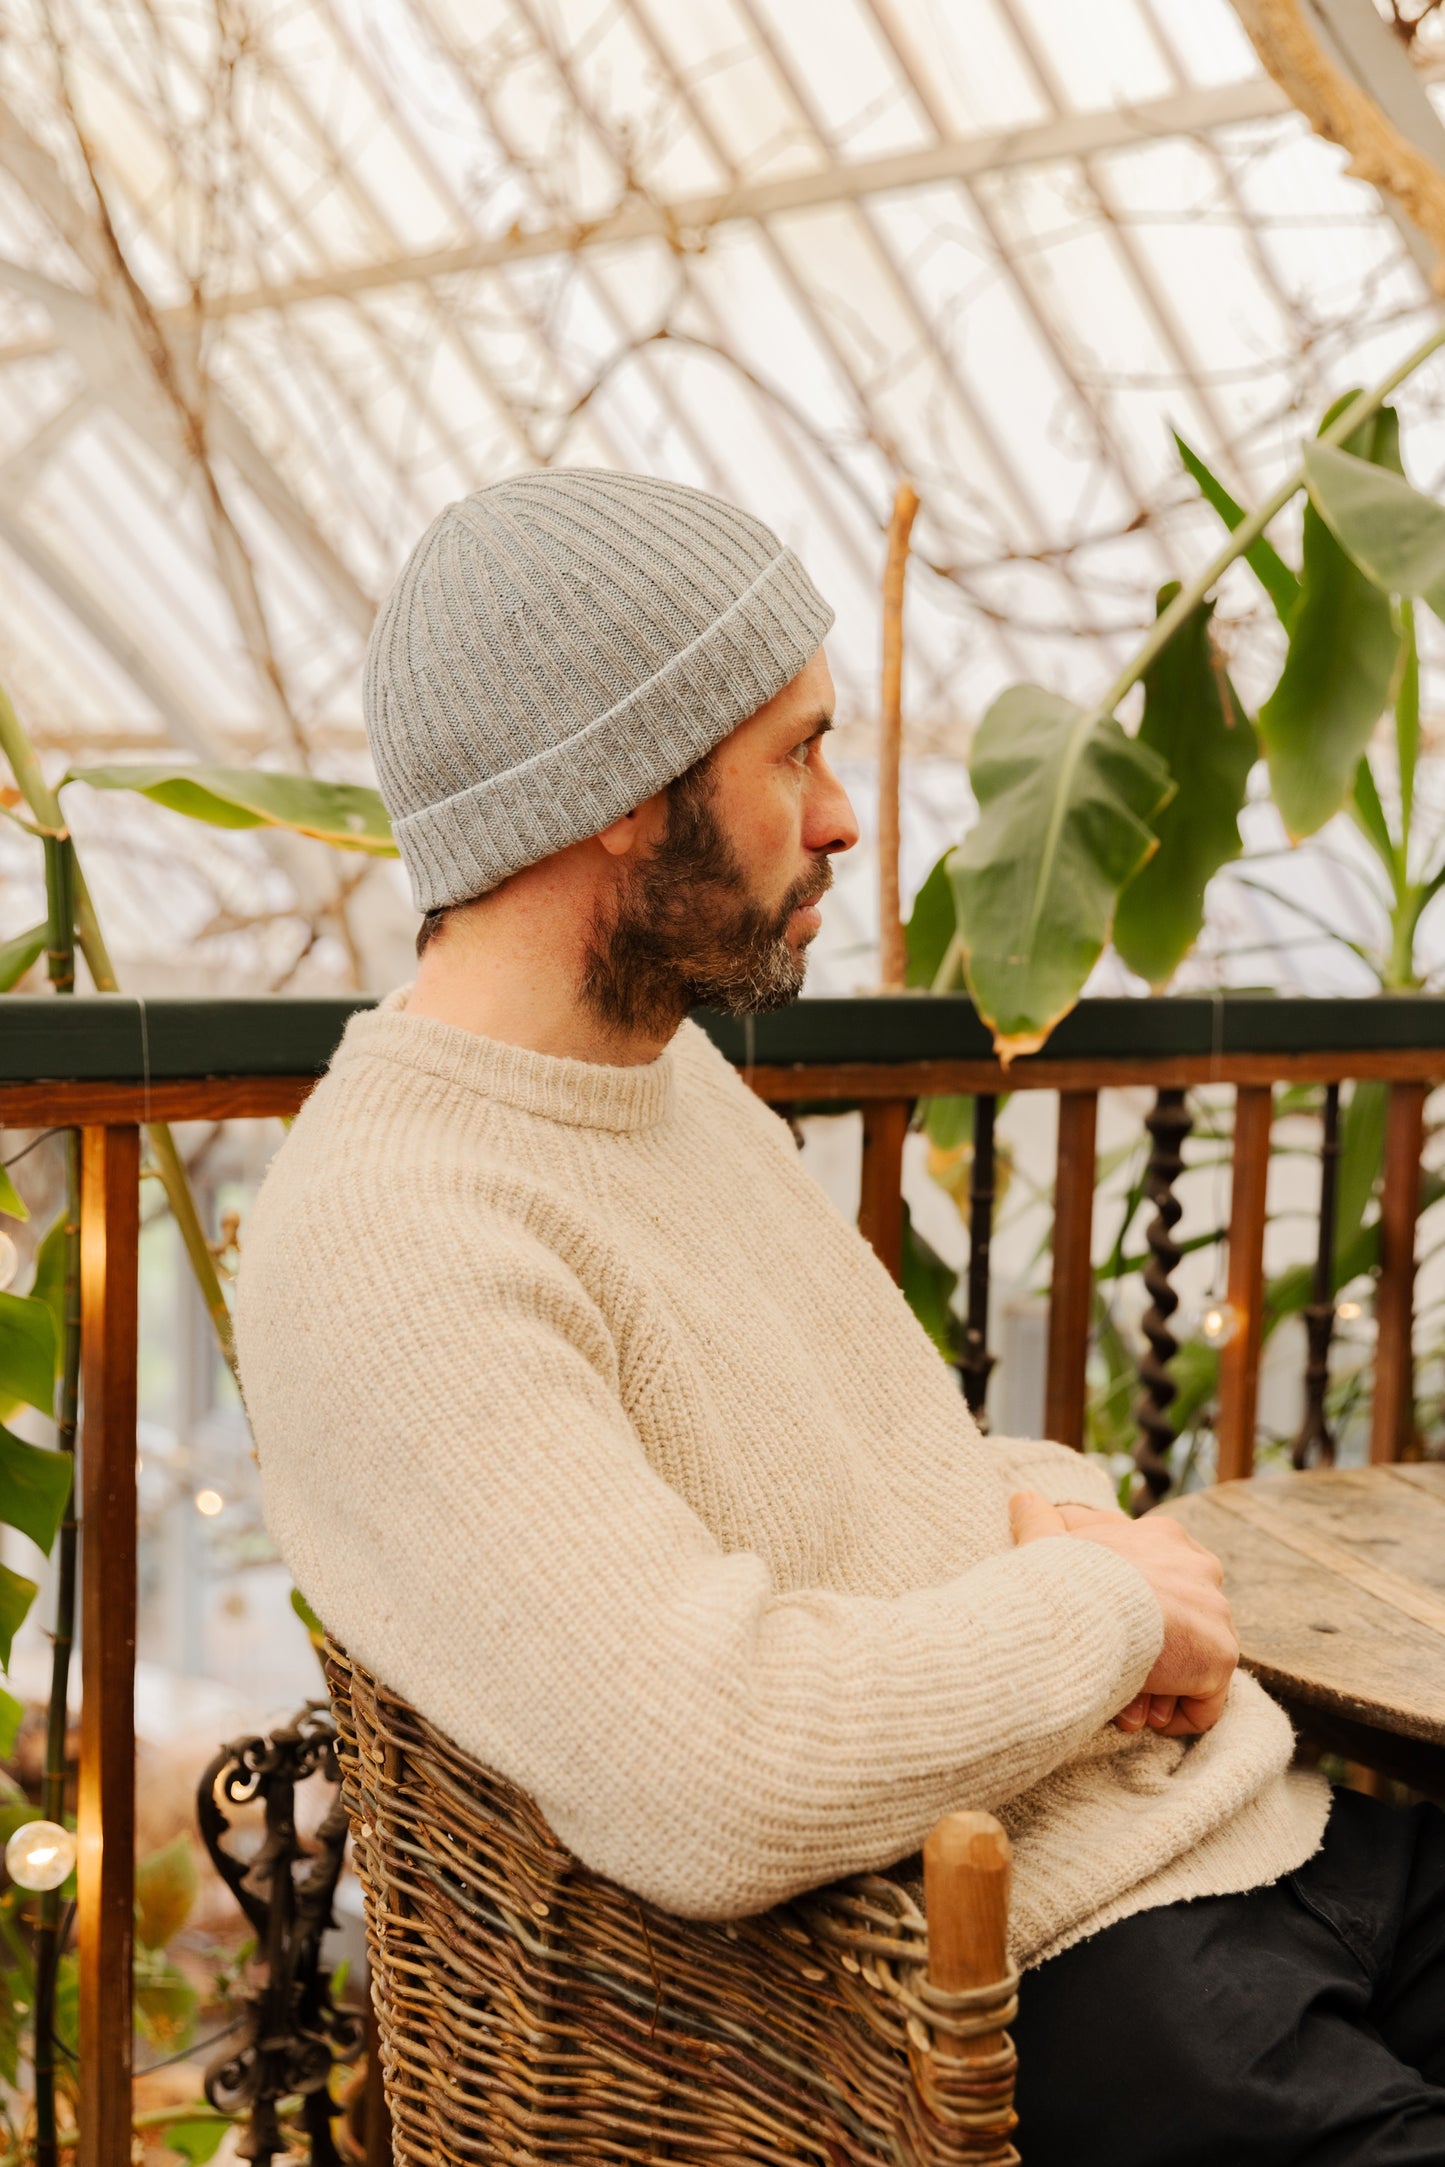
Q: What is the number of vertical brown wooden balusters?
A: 5